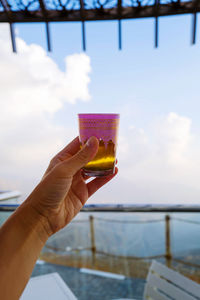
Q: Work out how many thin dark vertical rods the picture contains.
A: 6